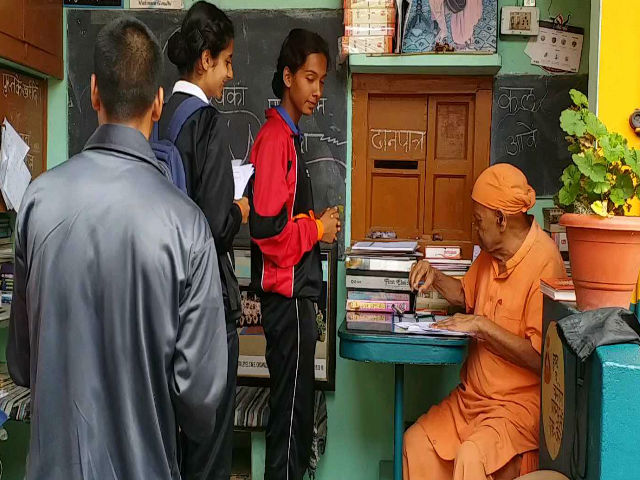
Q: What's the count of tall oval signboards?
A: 1